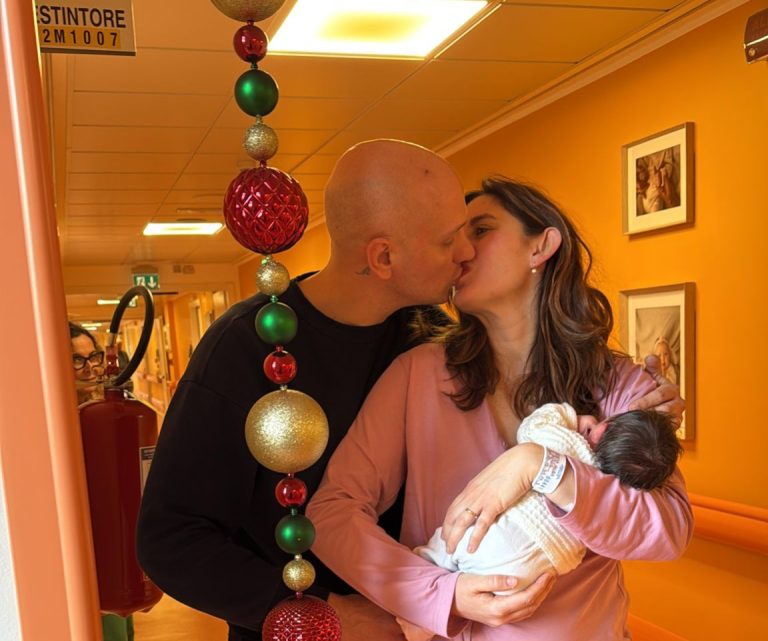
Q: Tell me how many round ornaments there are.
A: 13